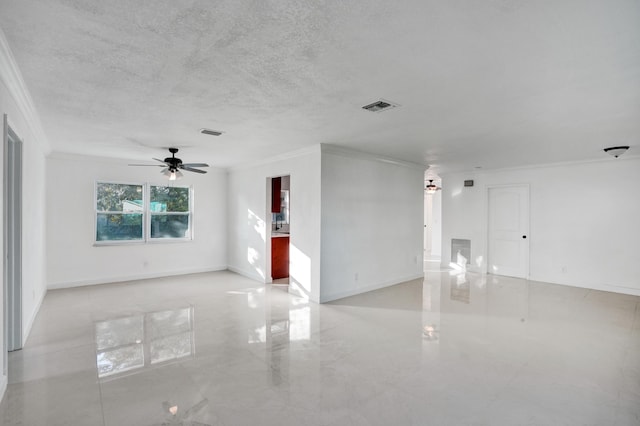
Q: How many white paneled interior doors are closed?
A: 1